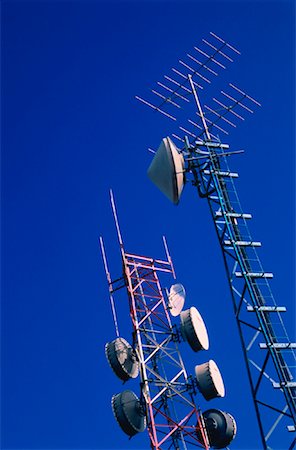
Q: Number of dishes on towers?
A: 7